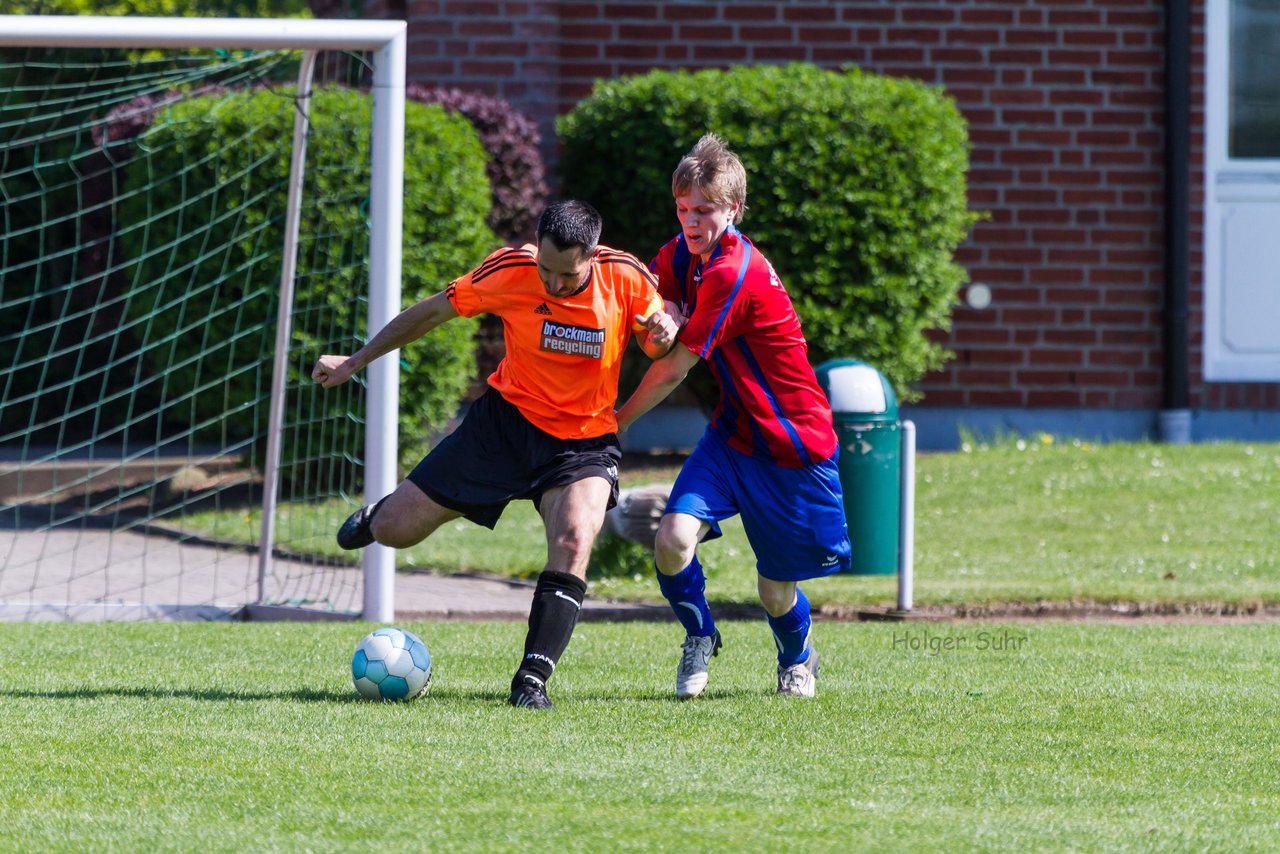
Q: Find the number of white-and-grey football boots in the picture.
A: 2